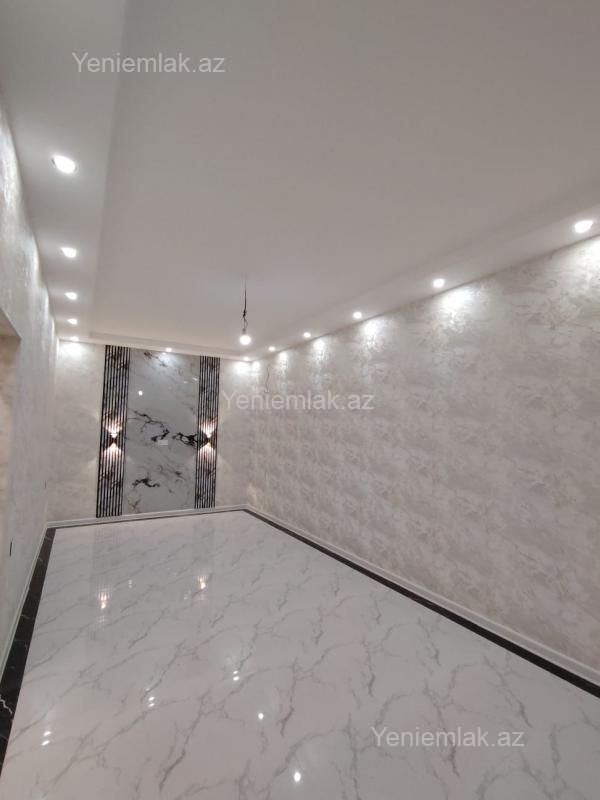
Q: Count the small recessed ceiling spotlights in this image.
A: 12